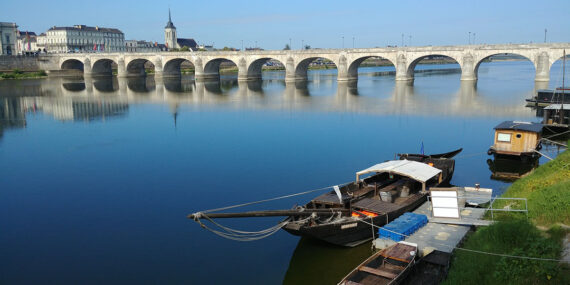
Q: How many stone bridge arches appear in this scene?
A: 11